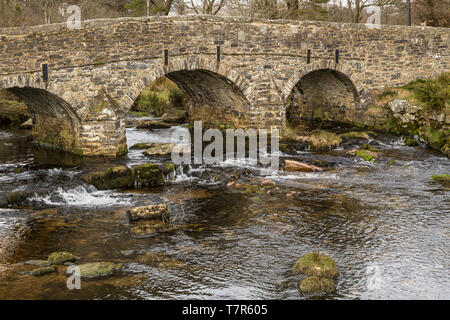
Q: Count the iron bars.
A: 5